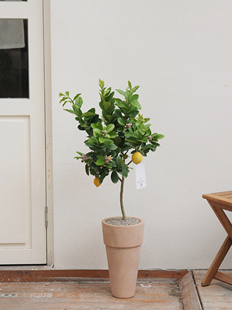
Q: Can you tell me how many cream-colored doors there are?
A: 1